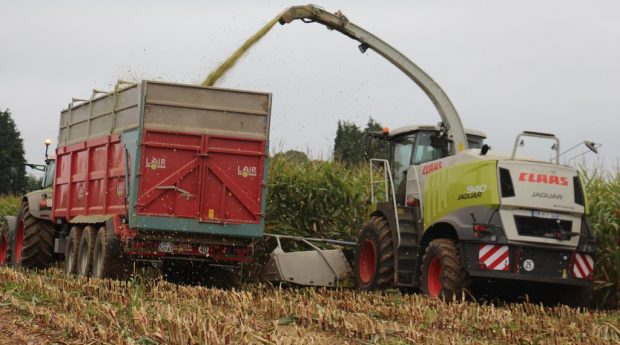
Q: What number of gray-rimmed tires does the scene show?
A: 3